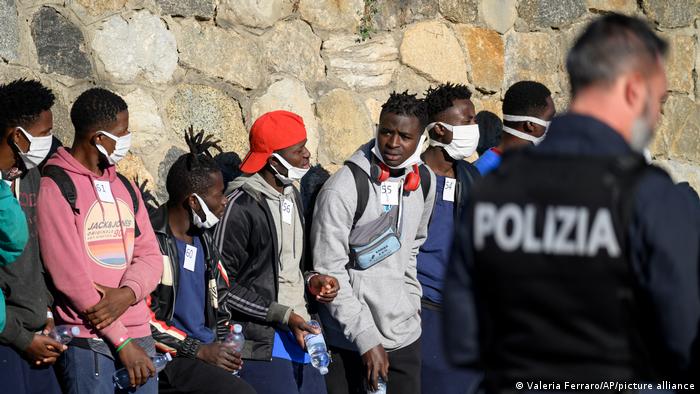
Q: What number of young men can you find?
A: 7